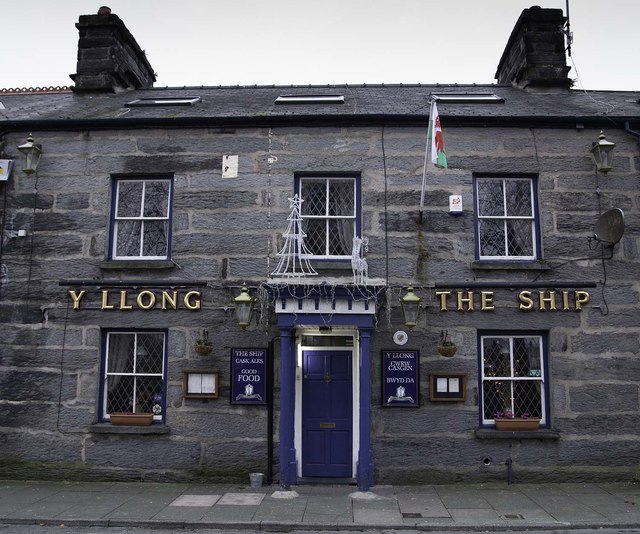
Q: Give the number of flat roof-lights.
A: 3